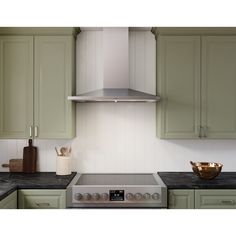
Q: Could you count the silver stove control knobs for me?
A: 8